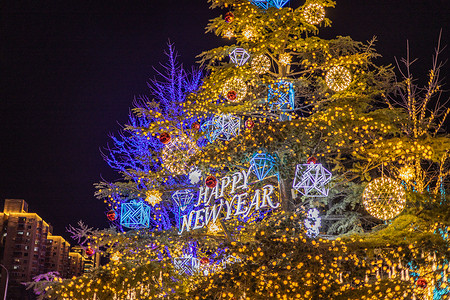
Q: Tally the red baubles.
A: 11